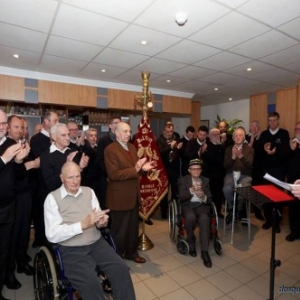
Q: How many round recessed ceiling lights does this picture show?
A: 7